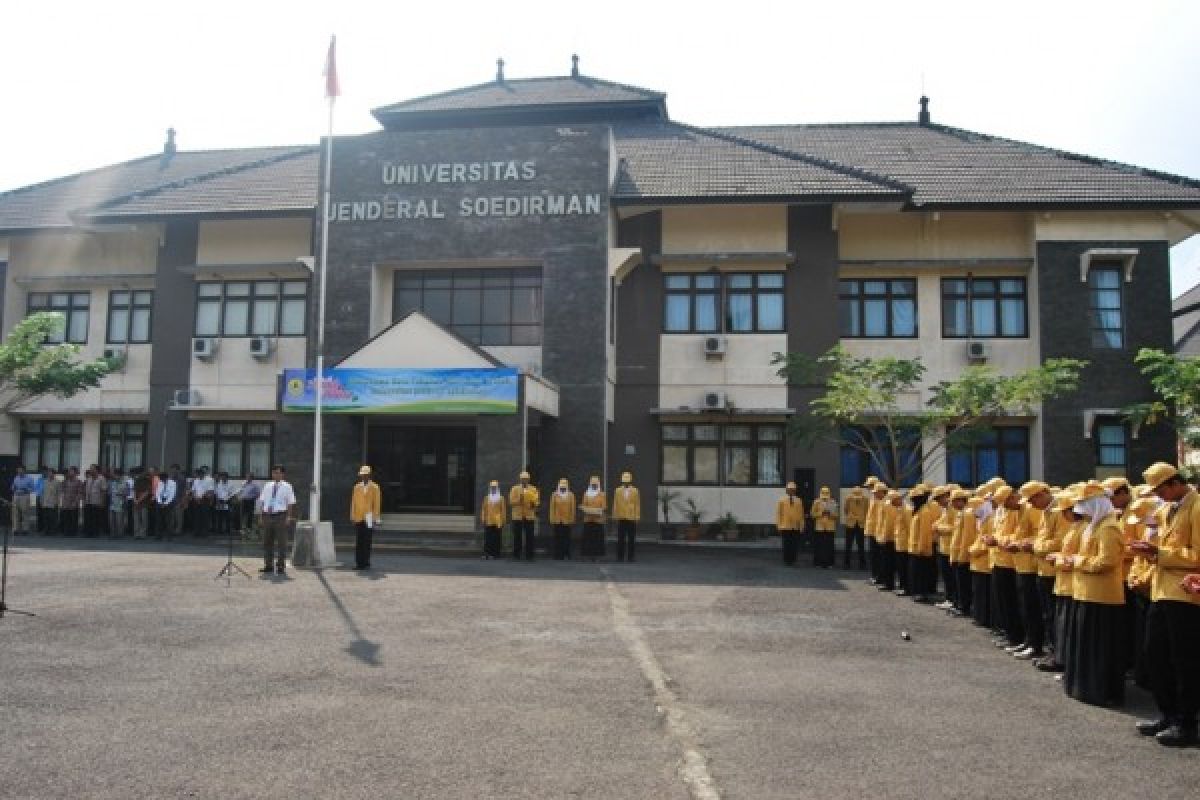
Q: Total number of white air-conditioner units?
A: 7